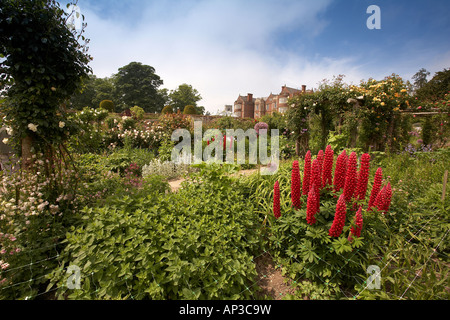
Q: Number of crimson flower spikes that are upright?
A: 15